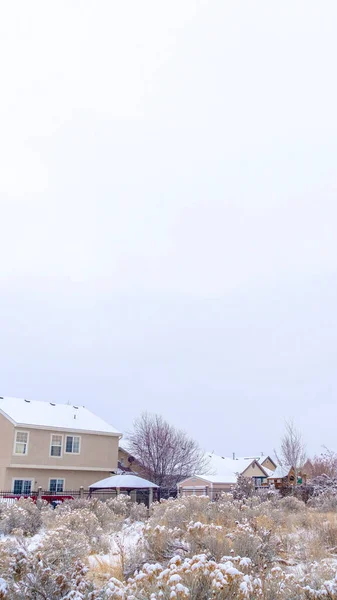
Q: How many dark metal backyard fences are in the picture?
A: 1